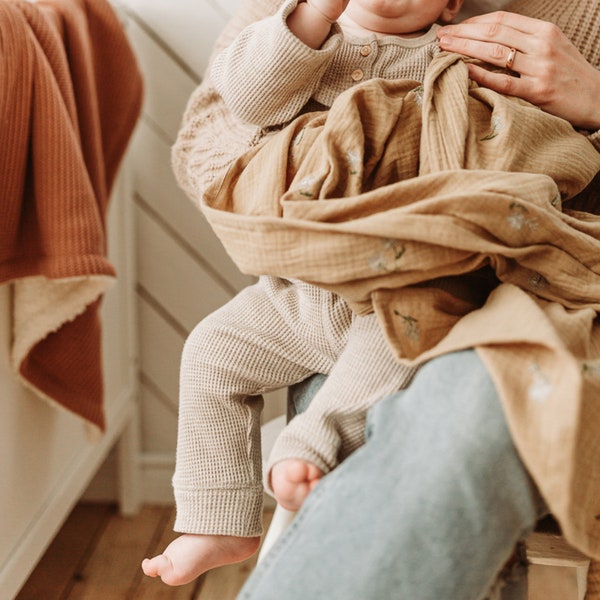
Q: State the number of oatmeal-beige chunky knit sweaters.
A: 1